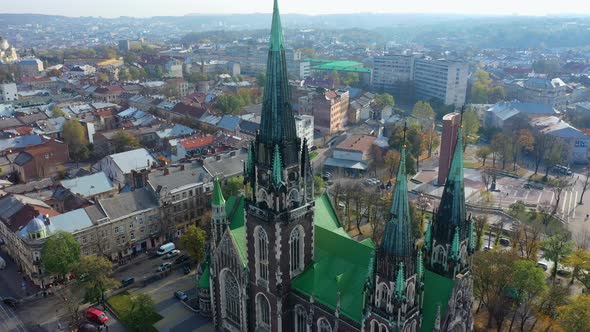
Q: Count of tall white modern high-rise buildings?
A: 2